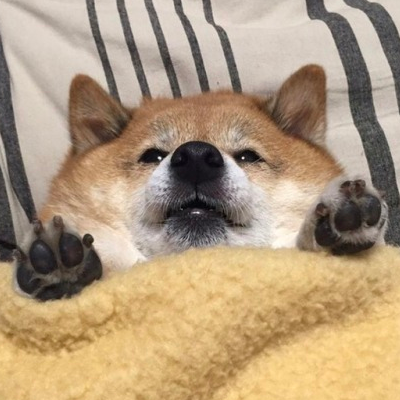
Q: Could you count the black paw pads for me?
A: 9